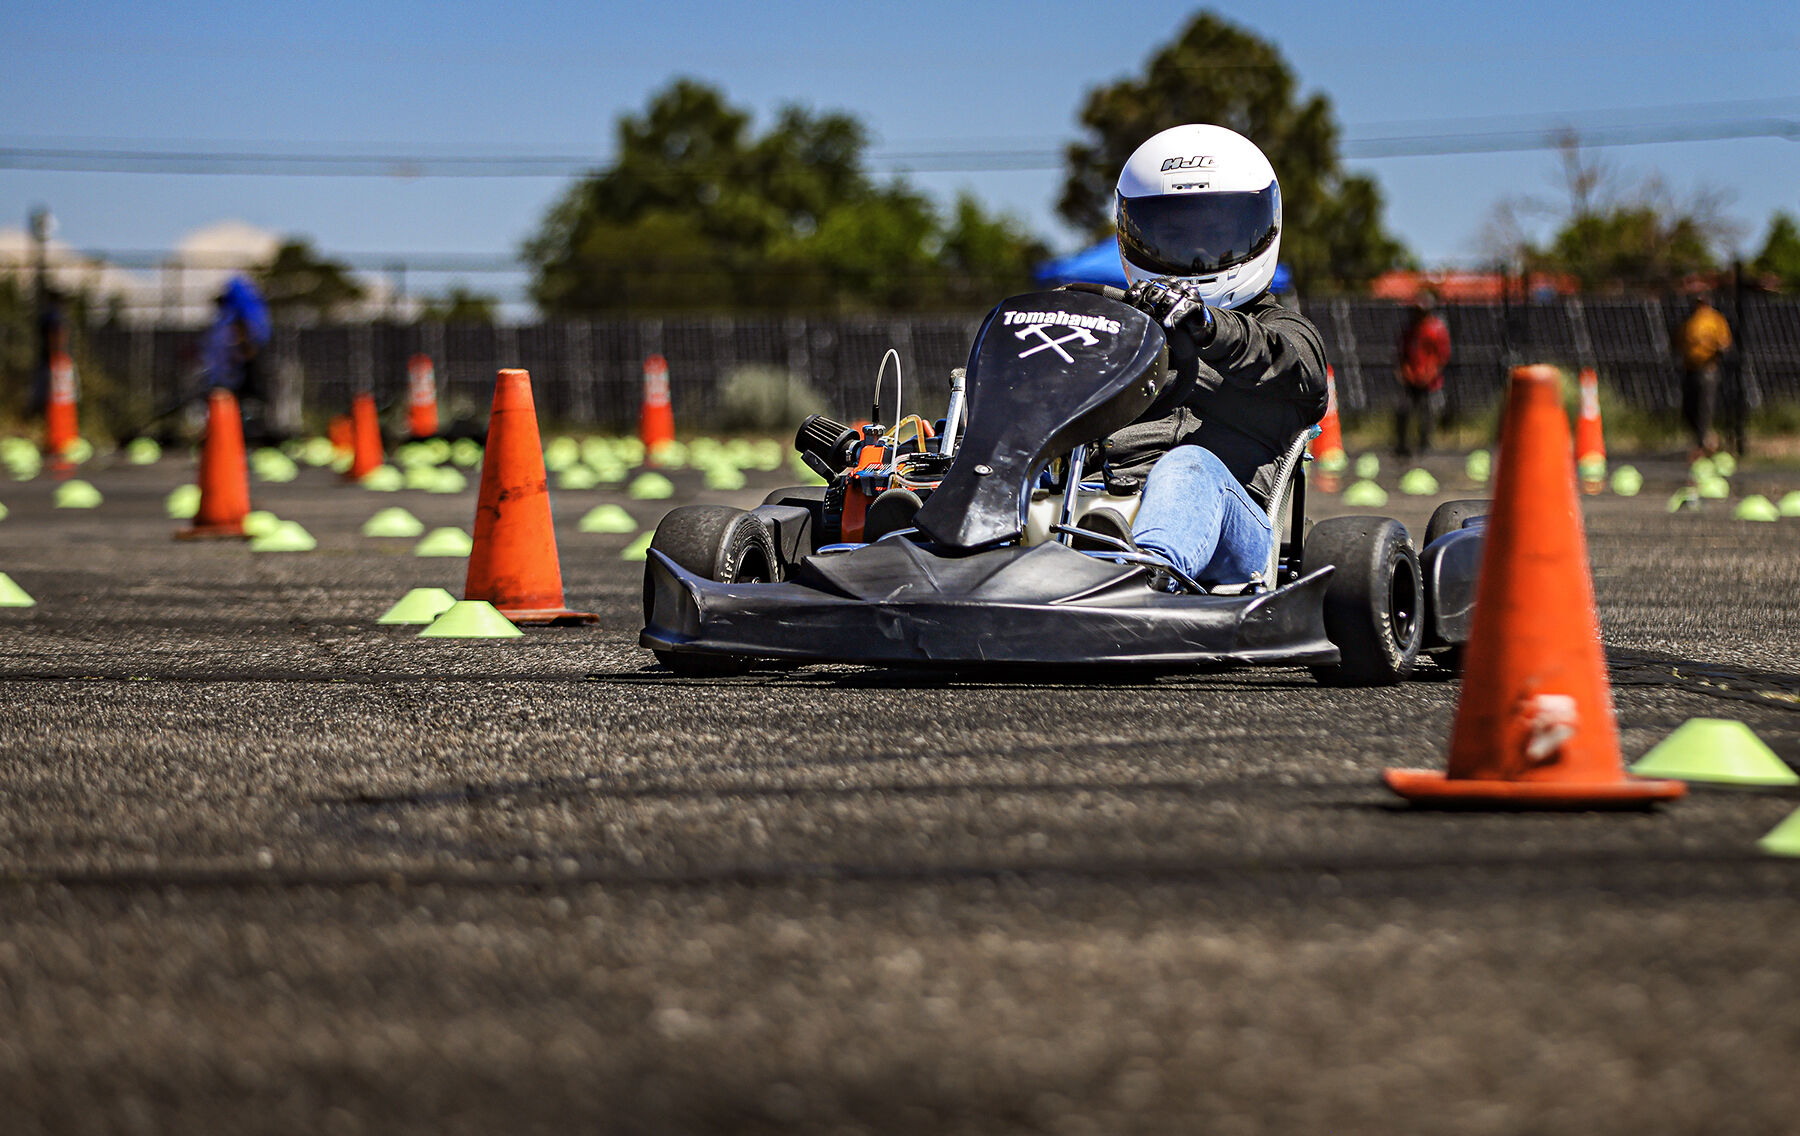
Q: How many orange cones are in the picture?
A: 10